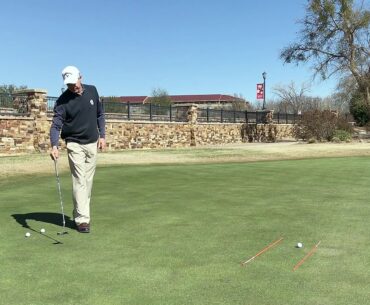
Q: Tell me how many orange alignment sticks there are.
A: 2